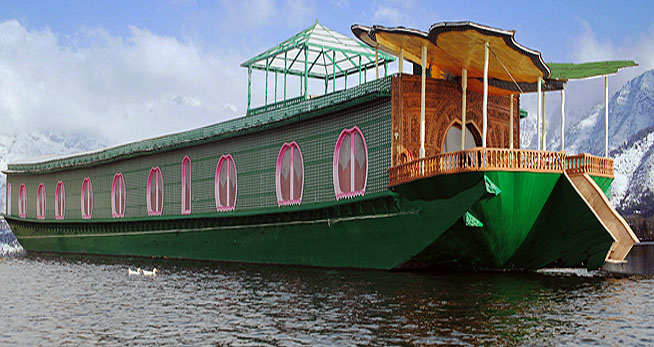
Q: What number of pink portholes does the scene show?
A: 11